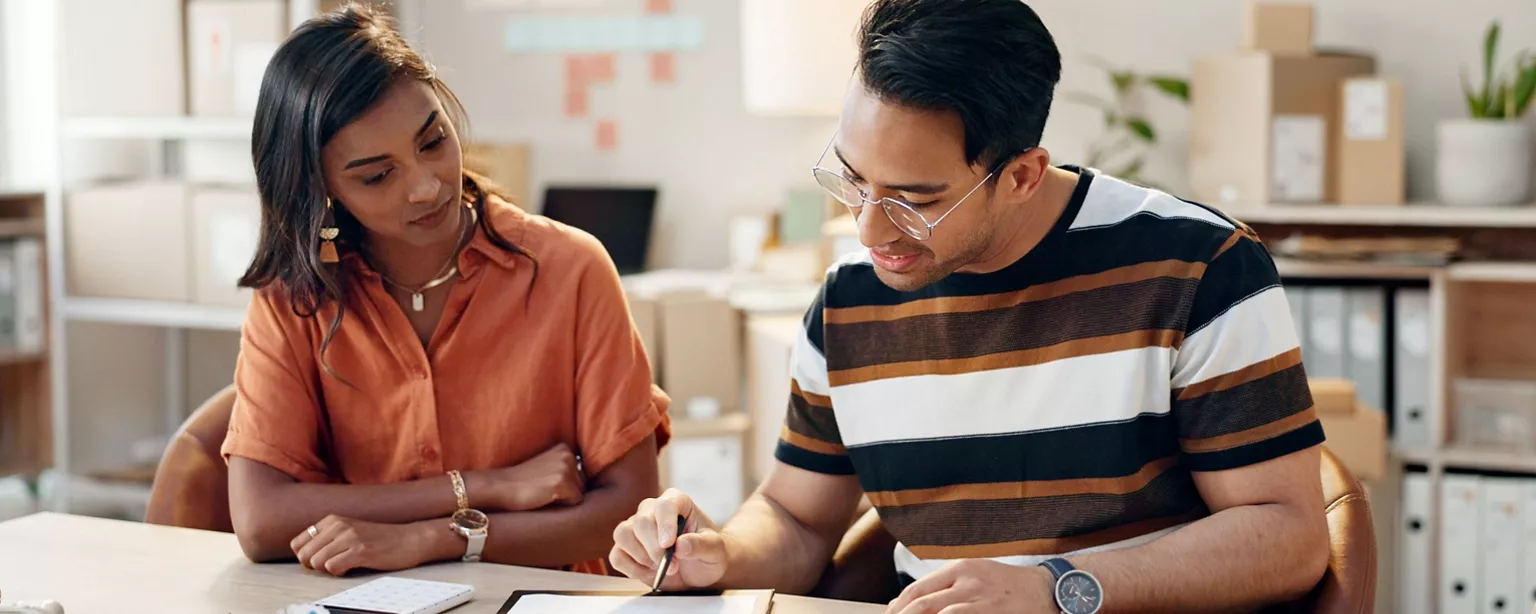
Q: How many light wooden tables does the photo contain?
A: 1